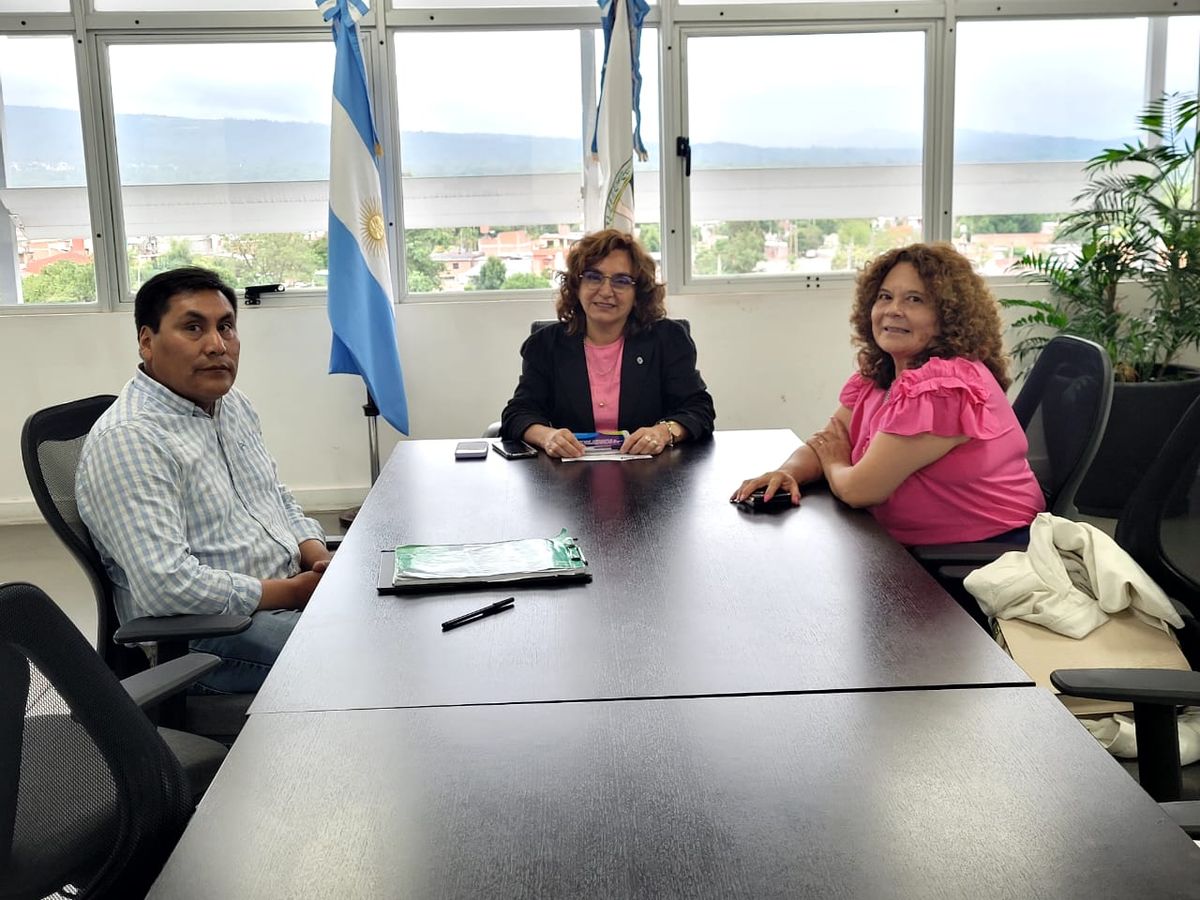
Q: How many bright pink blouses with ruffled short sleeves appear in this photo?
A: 1